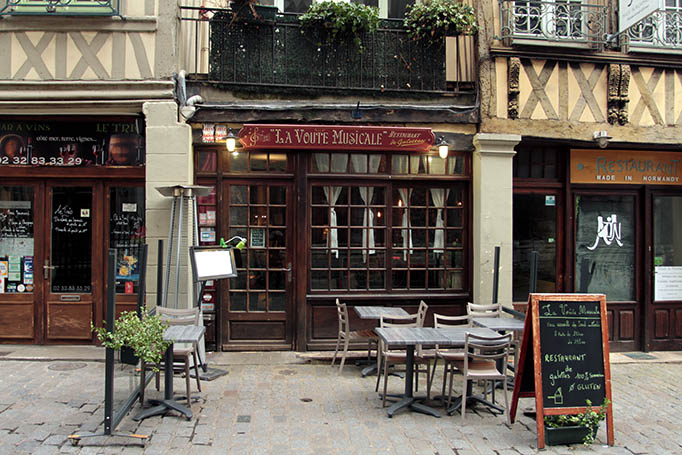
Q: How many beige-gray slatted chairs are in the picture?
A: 7